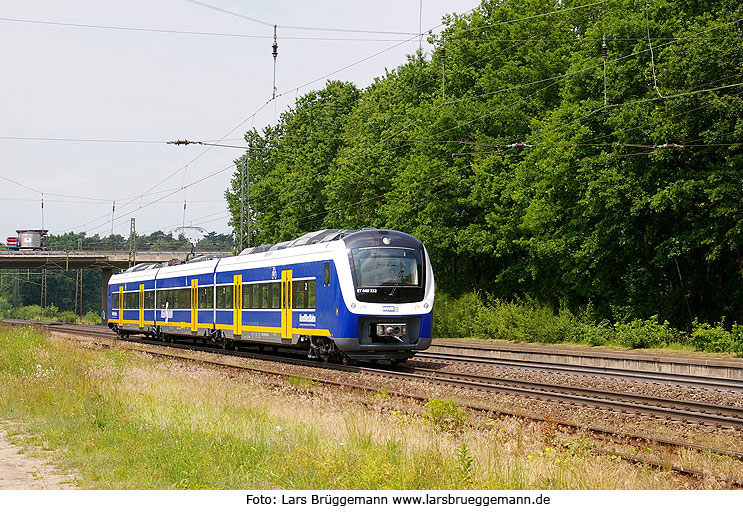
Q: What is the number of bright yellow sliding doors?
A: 5